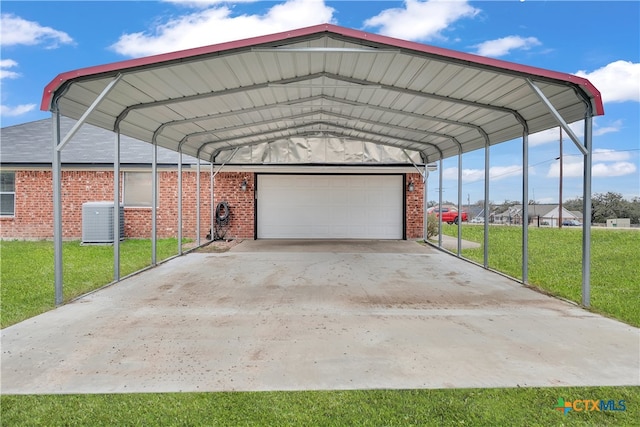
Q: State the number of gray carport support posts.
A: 12